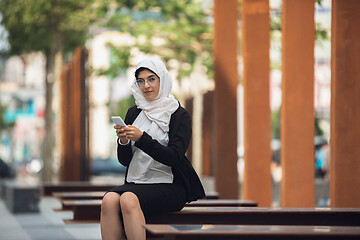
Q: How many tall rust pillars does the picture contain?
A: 4